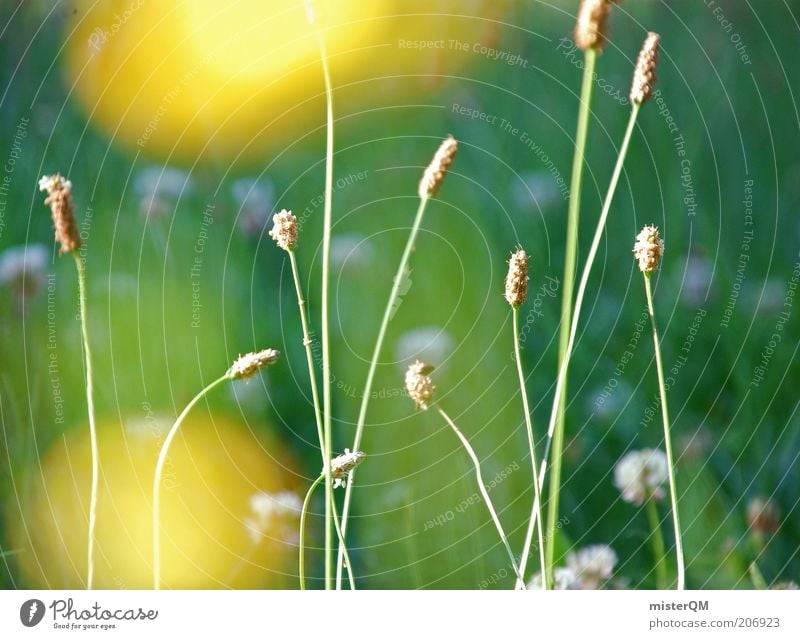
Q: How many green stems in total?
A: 11